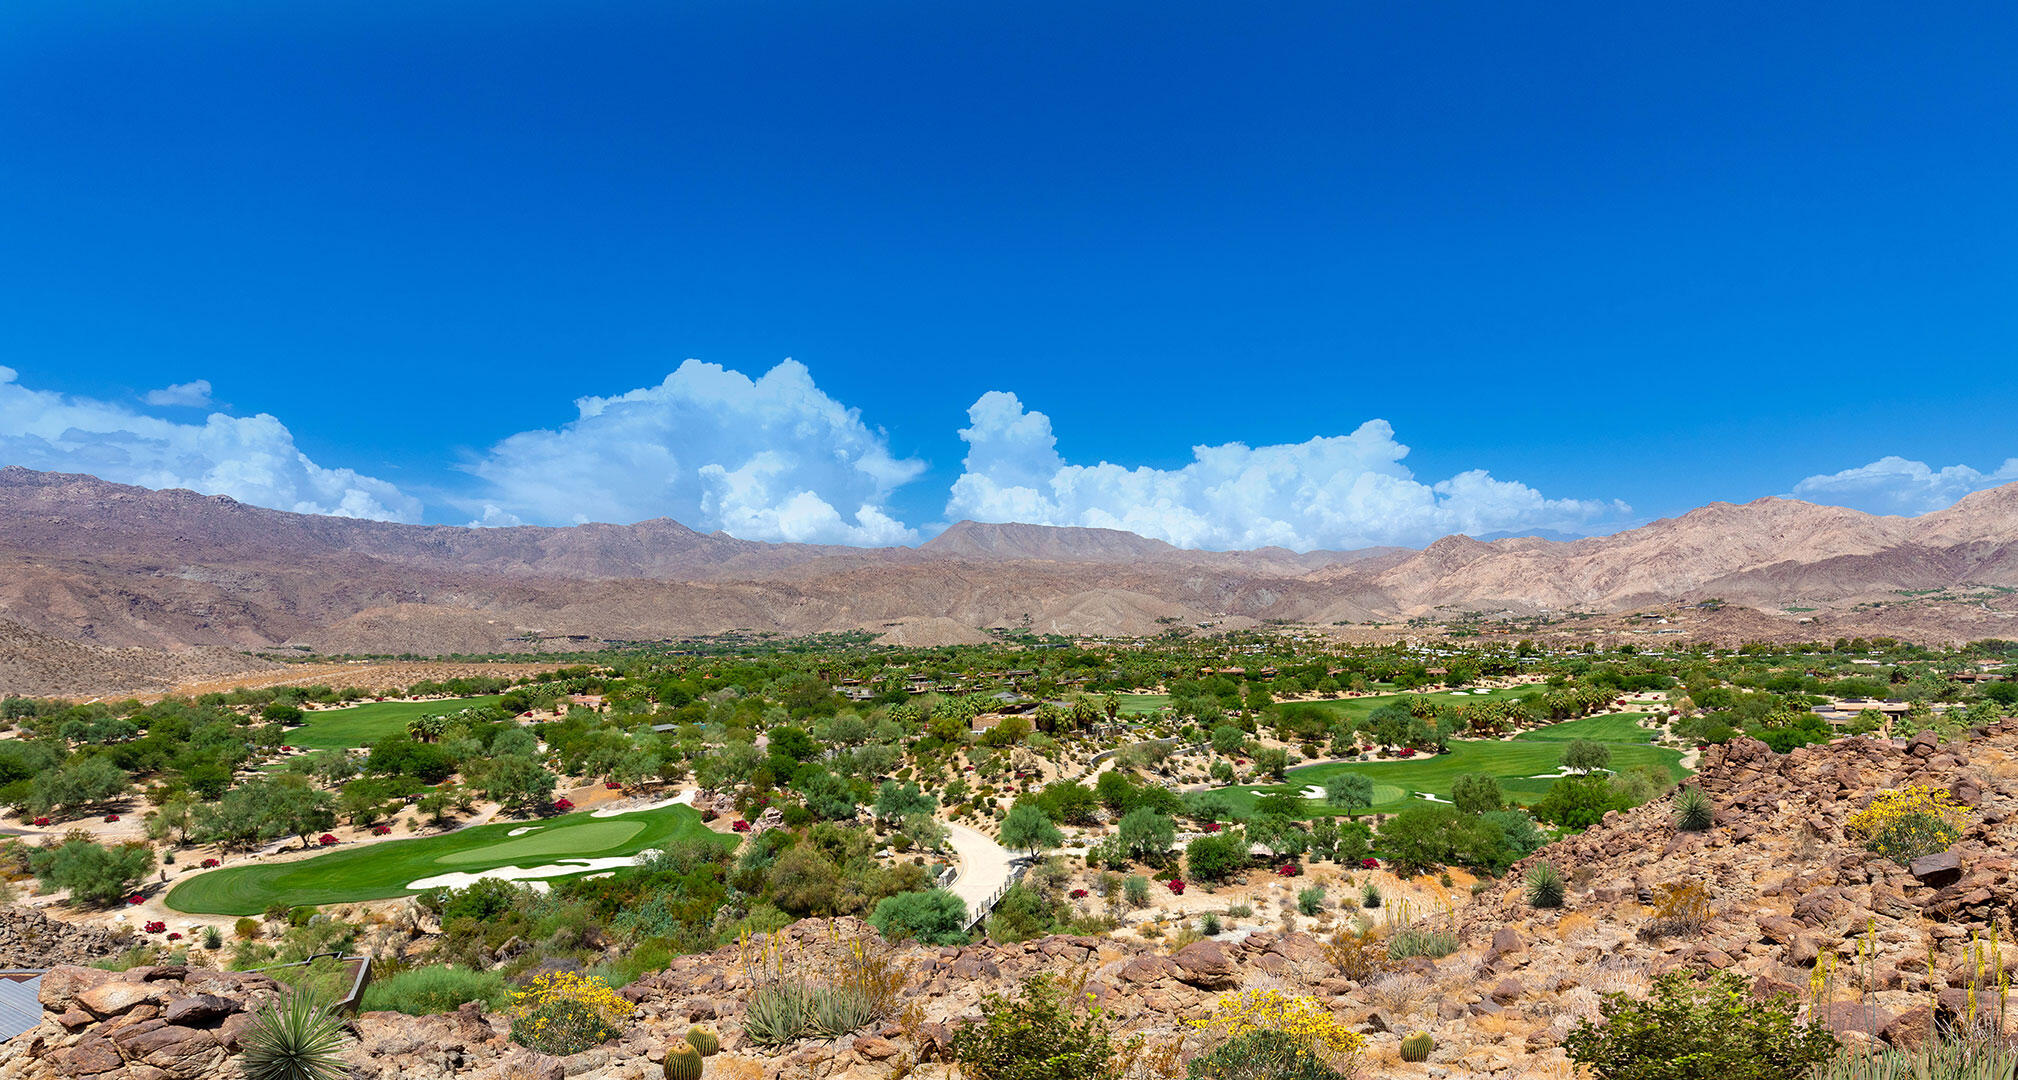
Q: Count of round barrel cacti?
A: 3